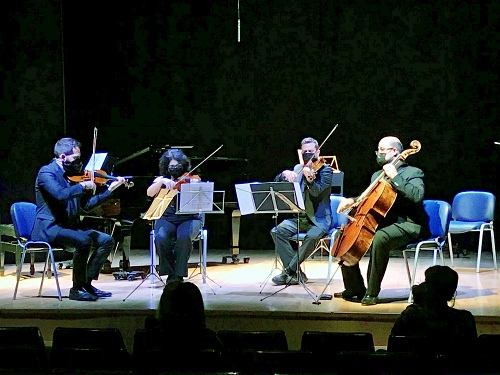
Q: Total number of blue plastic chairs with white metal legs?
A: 5